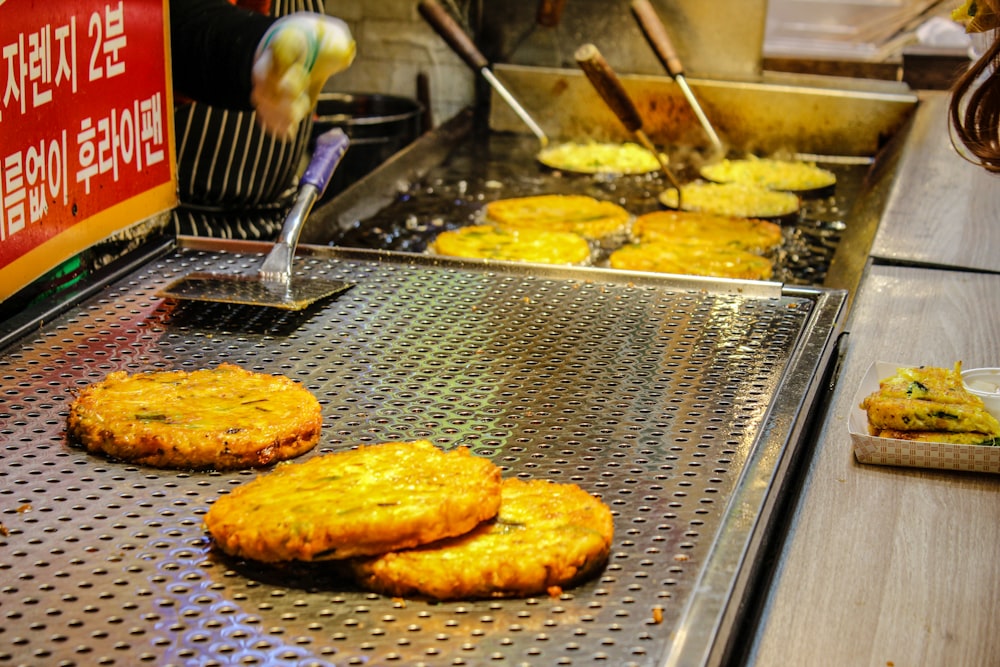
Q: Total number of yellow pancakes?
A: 10